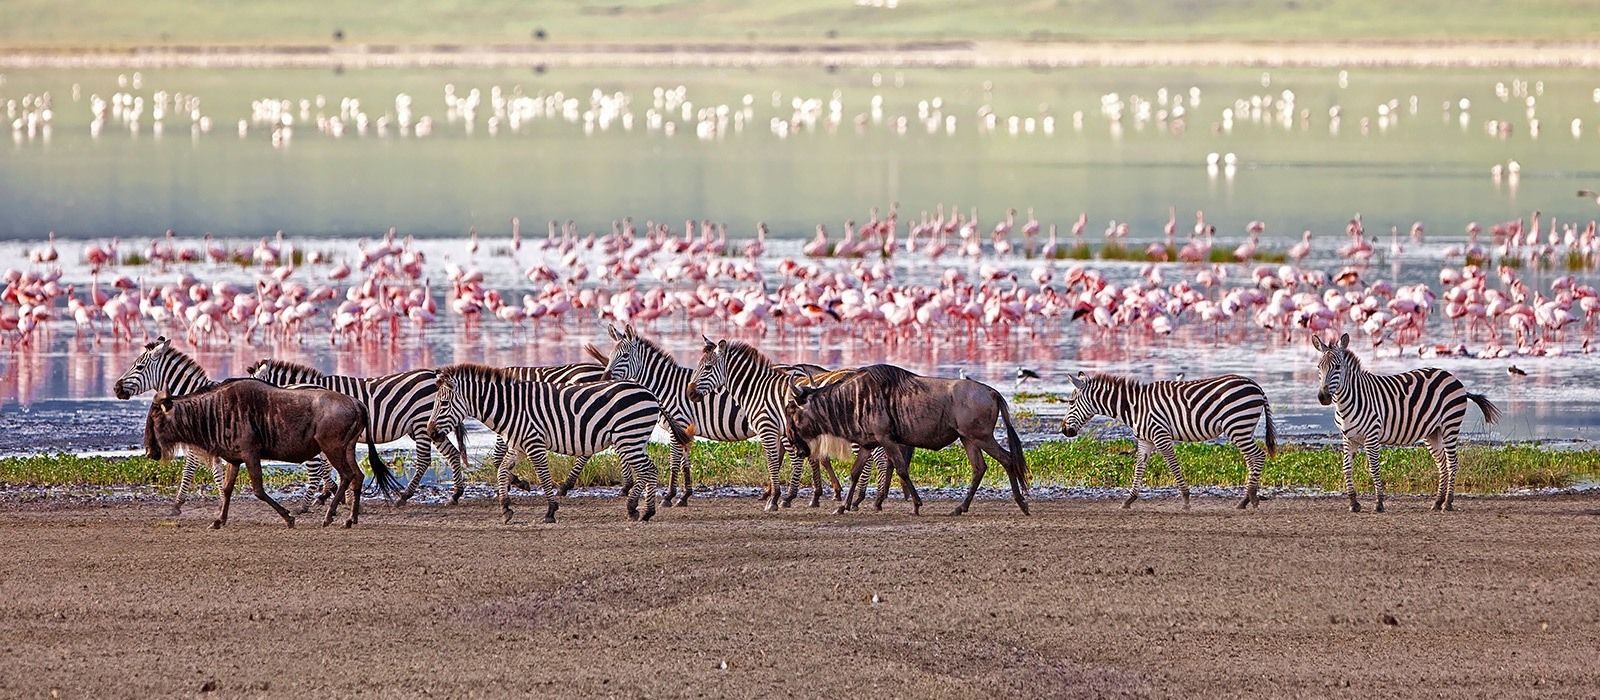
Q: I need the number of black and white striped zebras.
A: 8